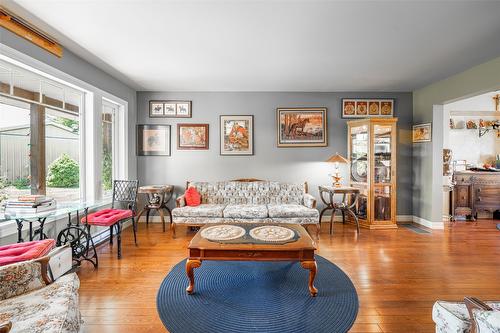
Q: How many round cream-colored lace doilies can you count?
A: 2